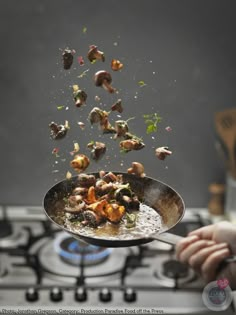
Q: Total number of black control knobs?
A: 5